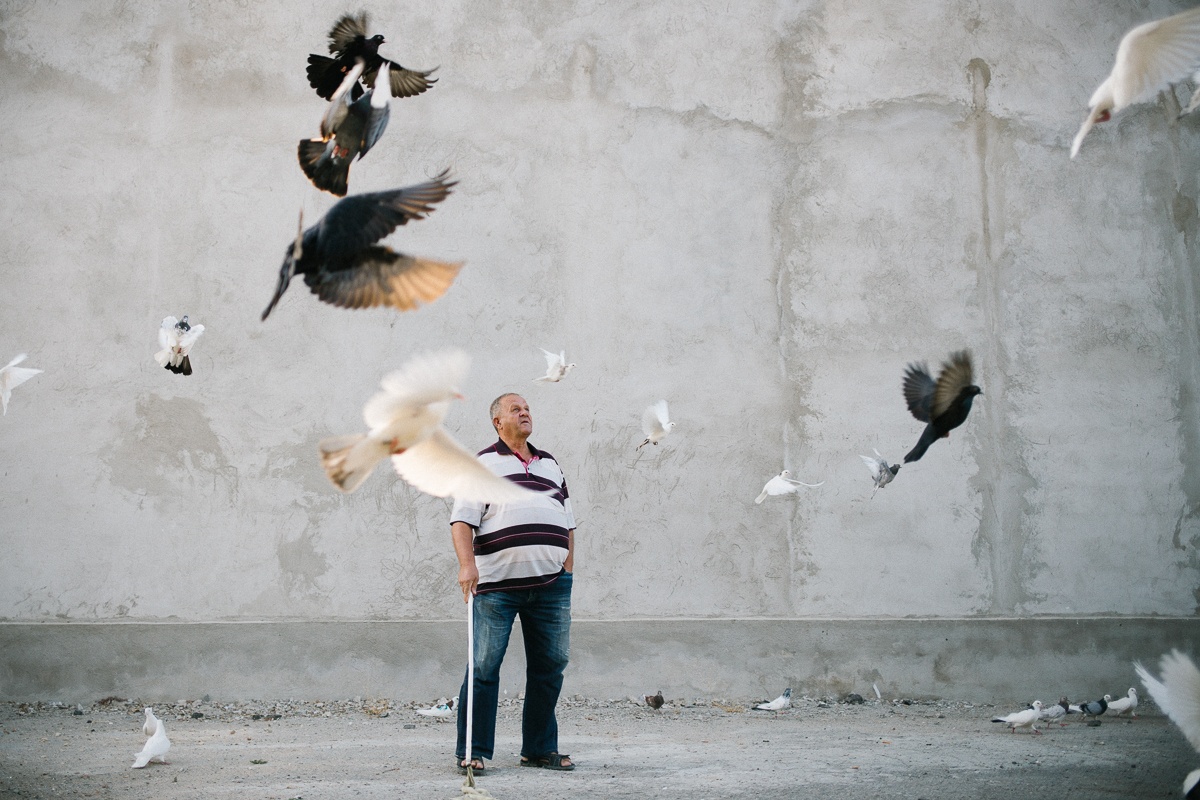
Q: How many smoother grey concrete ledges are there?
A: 1